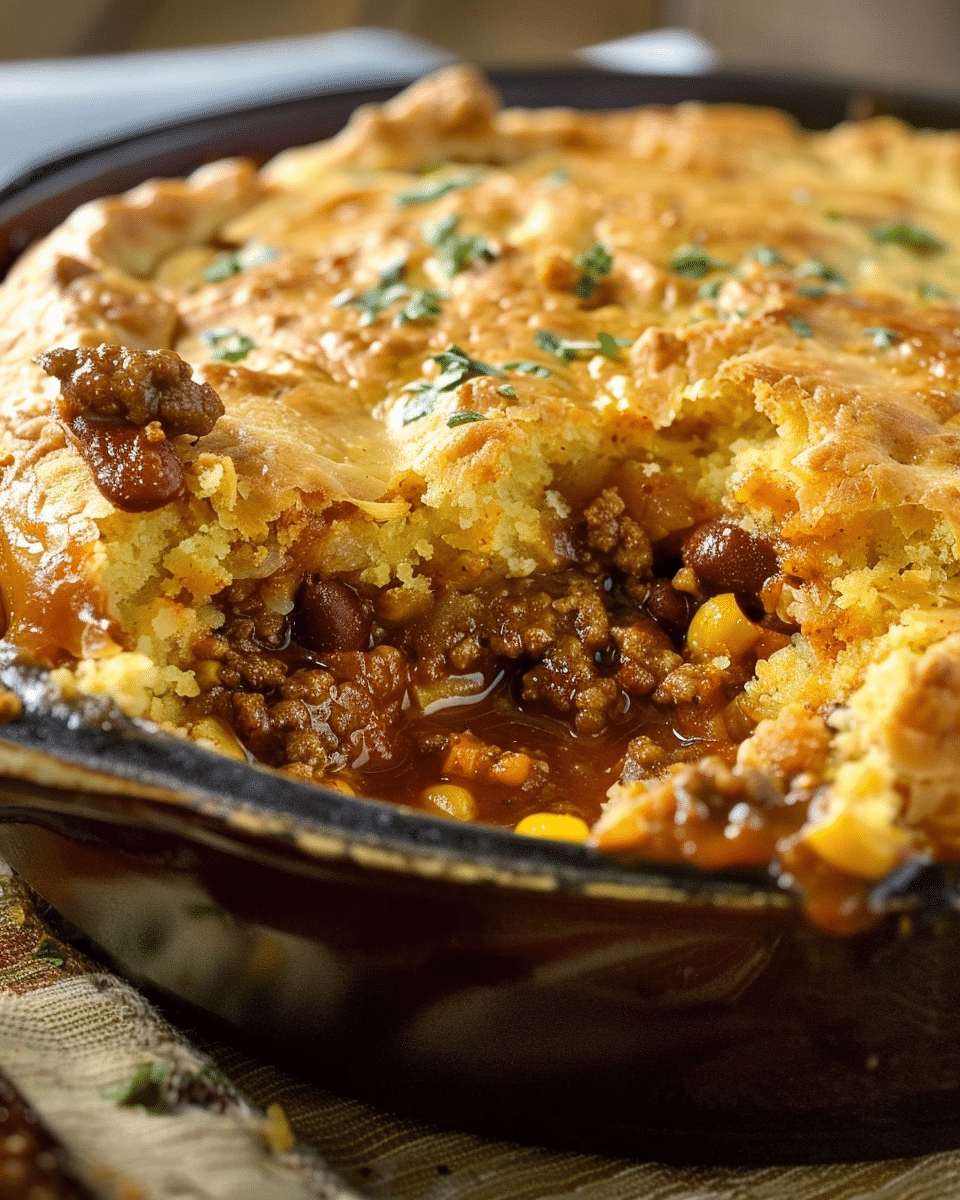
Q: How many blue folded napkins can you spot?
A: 1